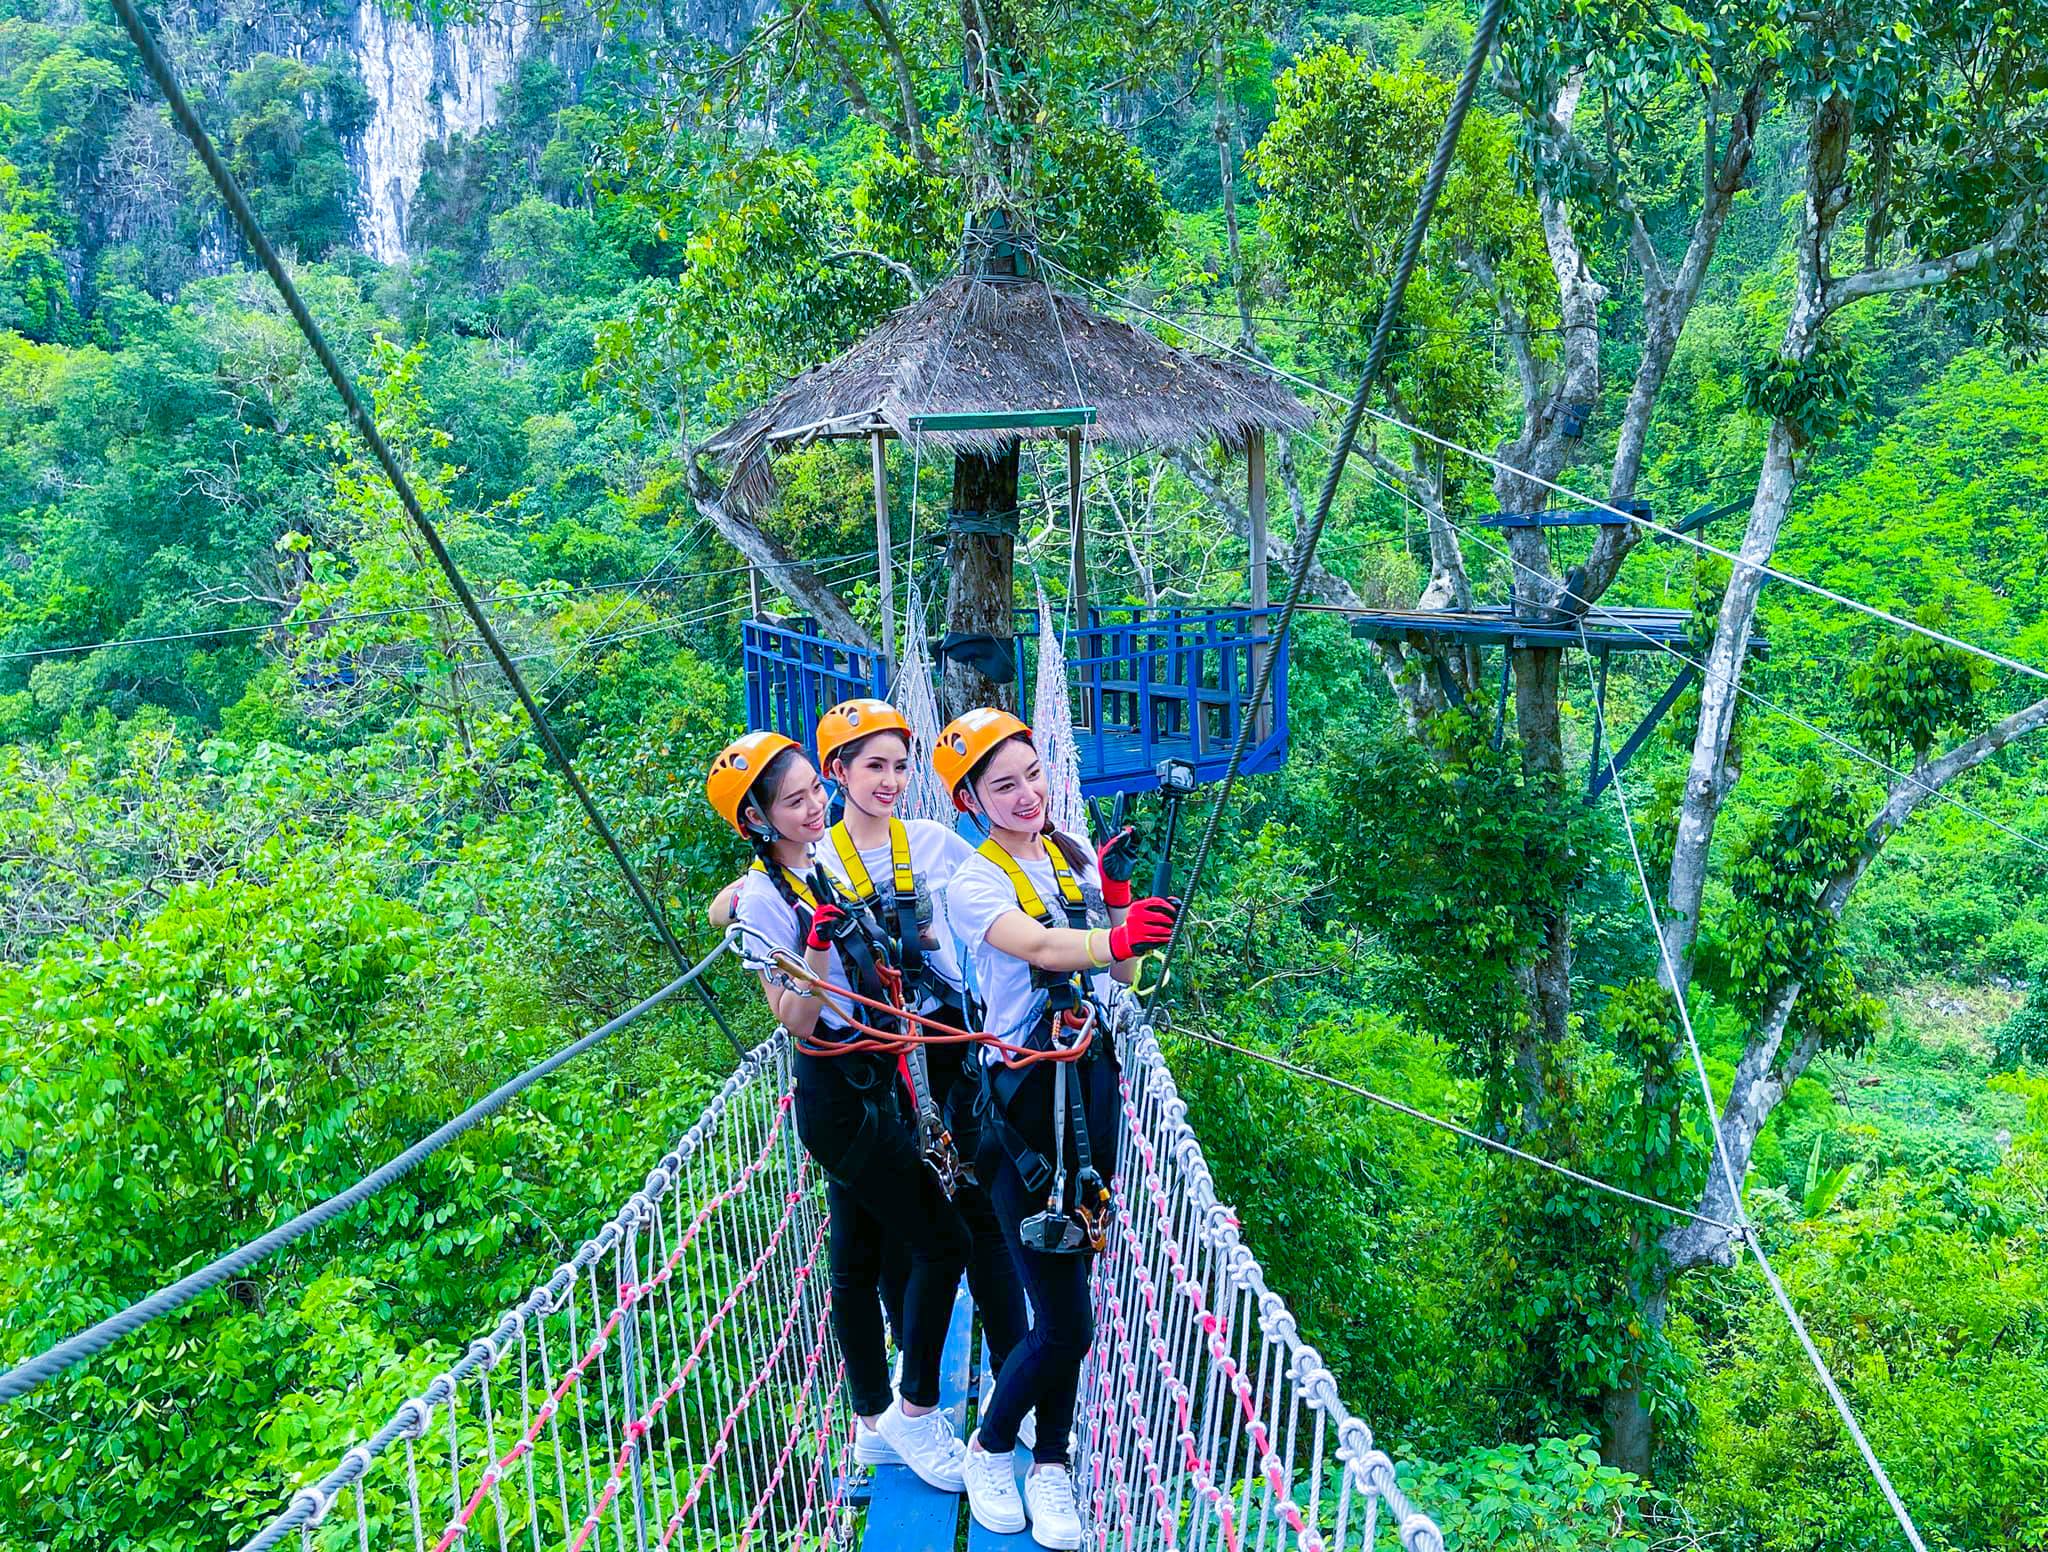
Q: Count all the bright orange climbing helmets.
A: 3